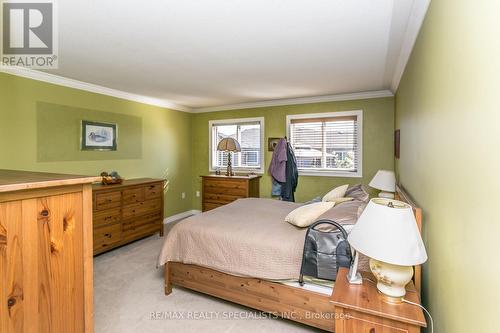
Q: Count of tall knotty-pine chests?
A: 1